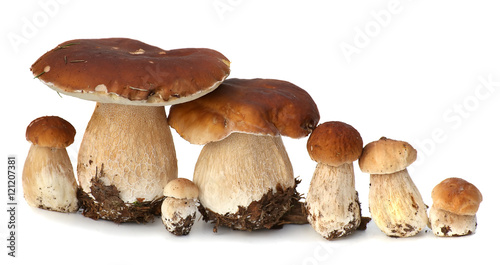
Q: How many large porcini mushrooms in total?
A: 2